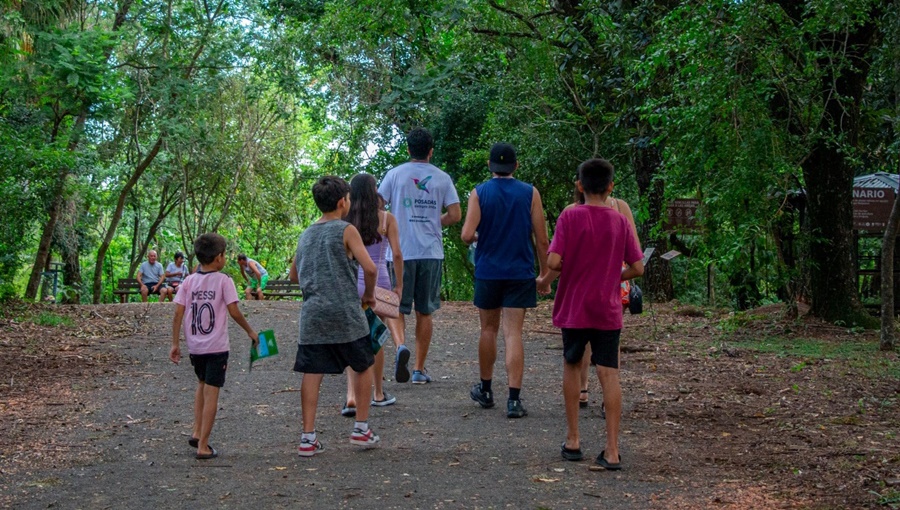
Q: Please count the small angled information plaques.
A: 2